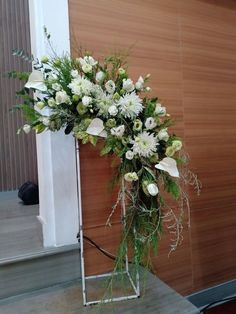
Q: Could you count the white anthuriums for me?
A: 3